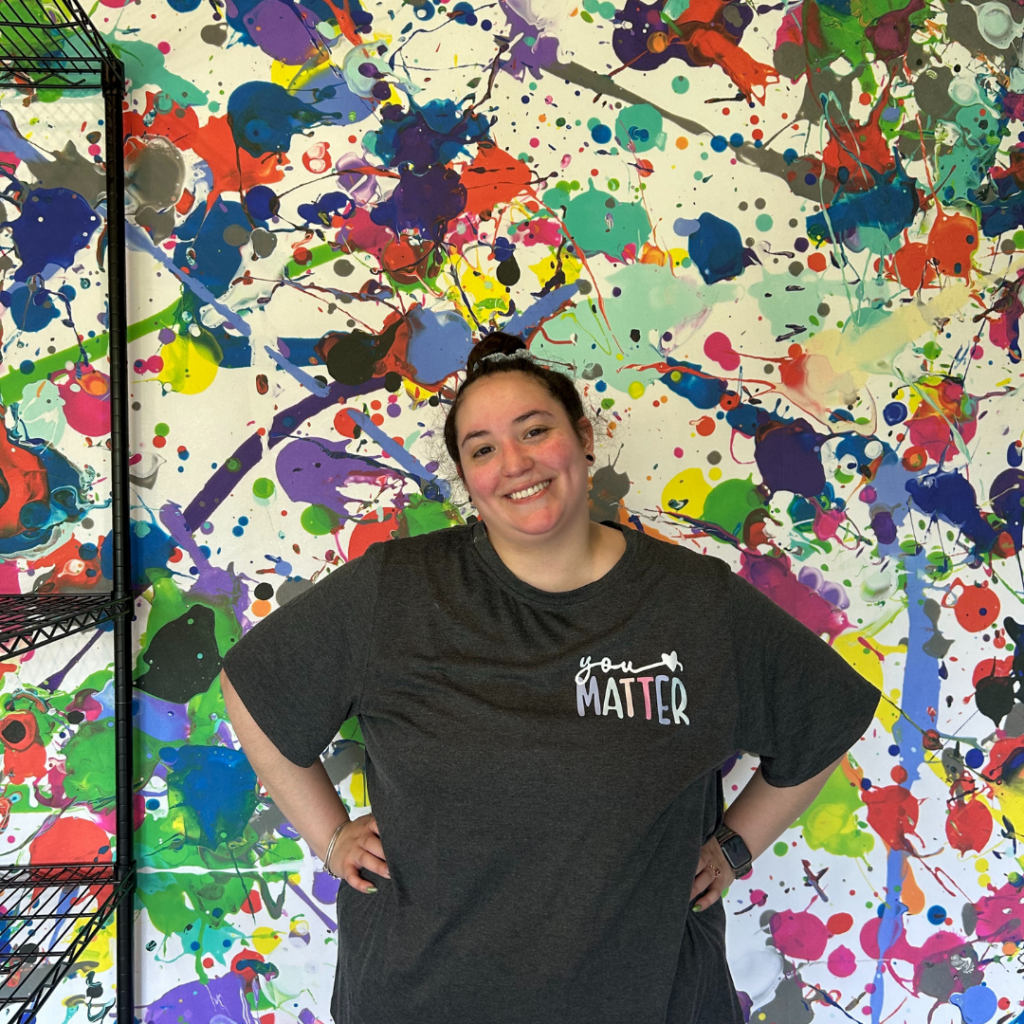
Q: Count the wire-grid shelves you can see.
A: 3